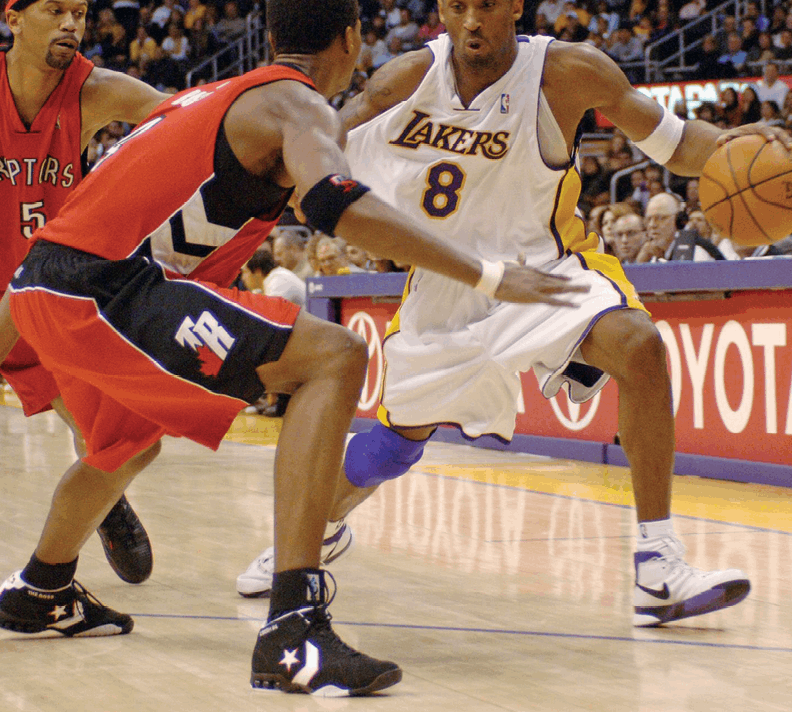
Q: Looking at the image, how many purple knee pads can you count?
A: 1